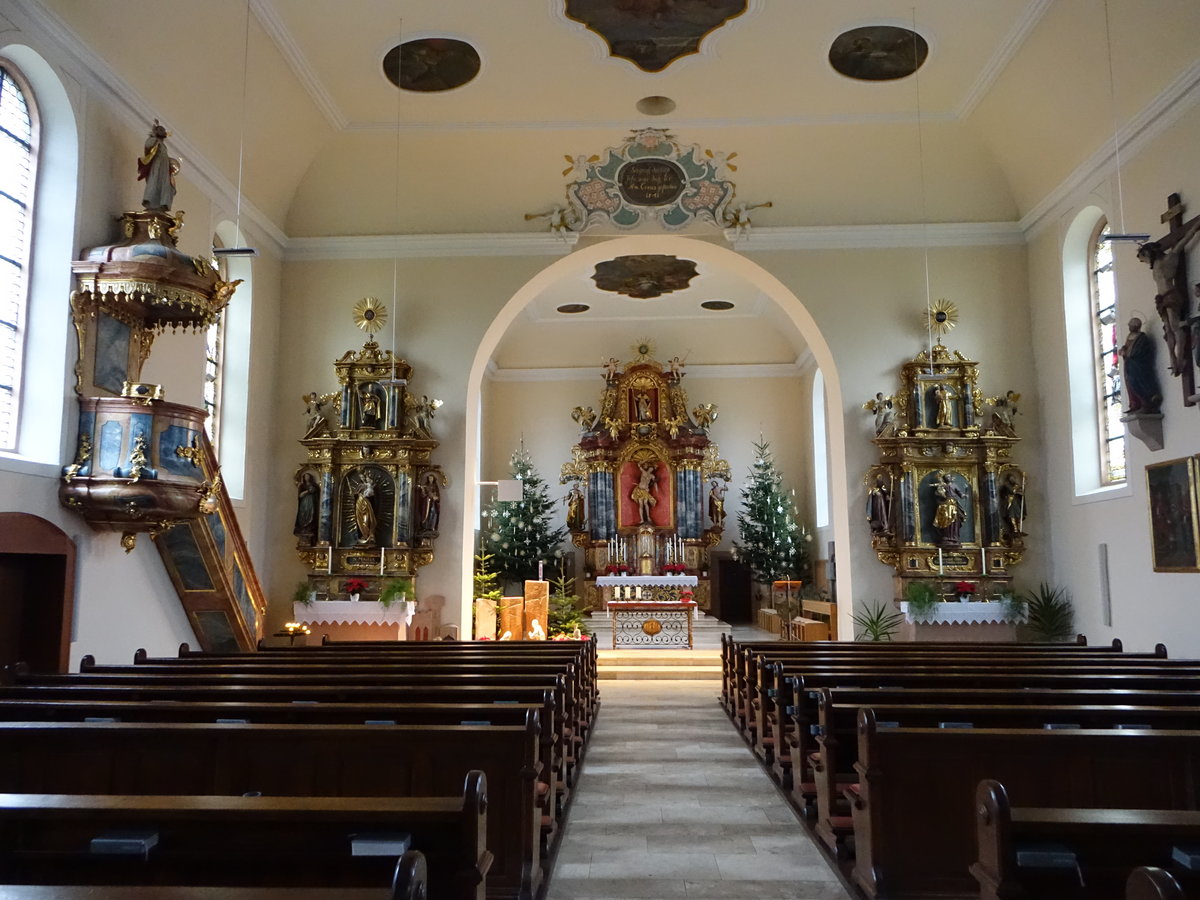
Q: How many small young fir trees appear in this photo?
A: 2